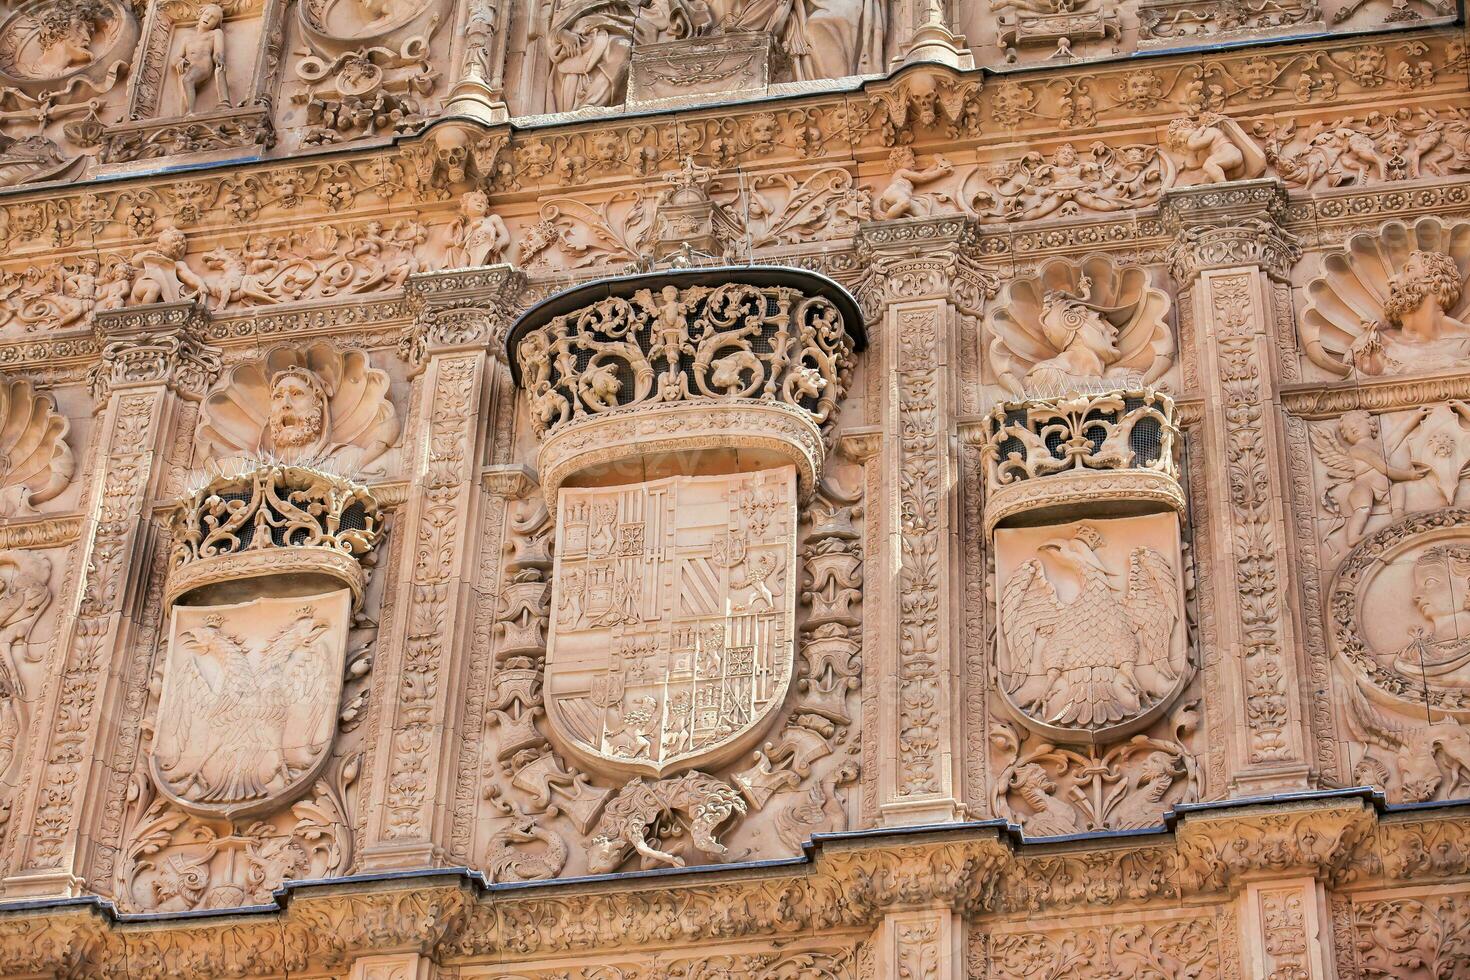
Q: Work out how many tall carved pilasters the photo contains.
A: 4